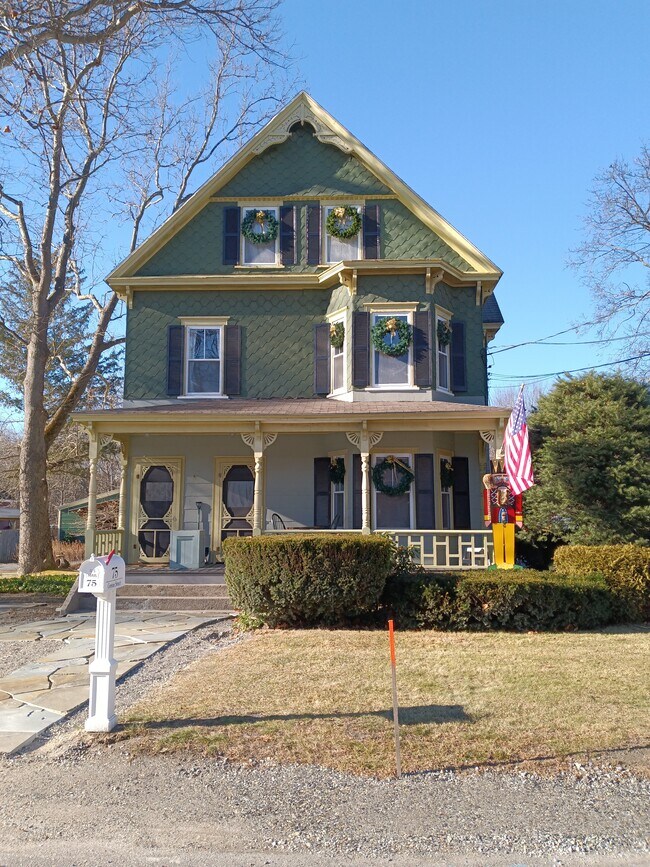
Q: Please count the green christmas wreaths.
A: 8